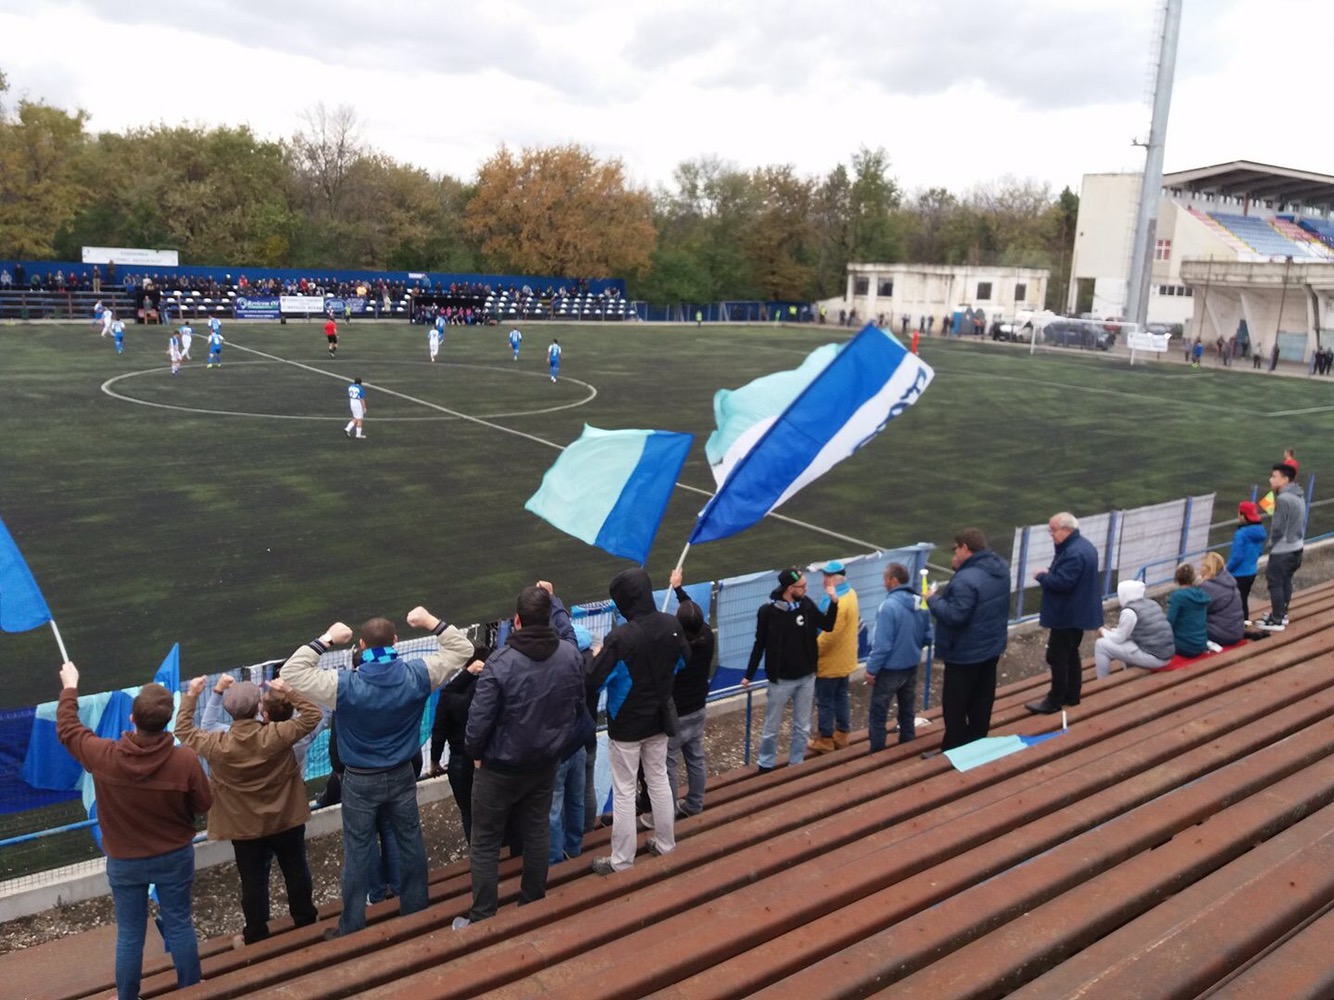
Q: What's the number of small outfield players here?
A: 12